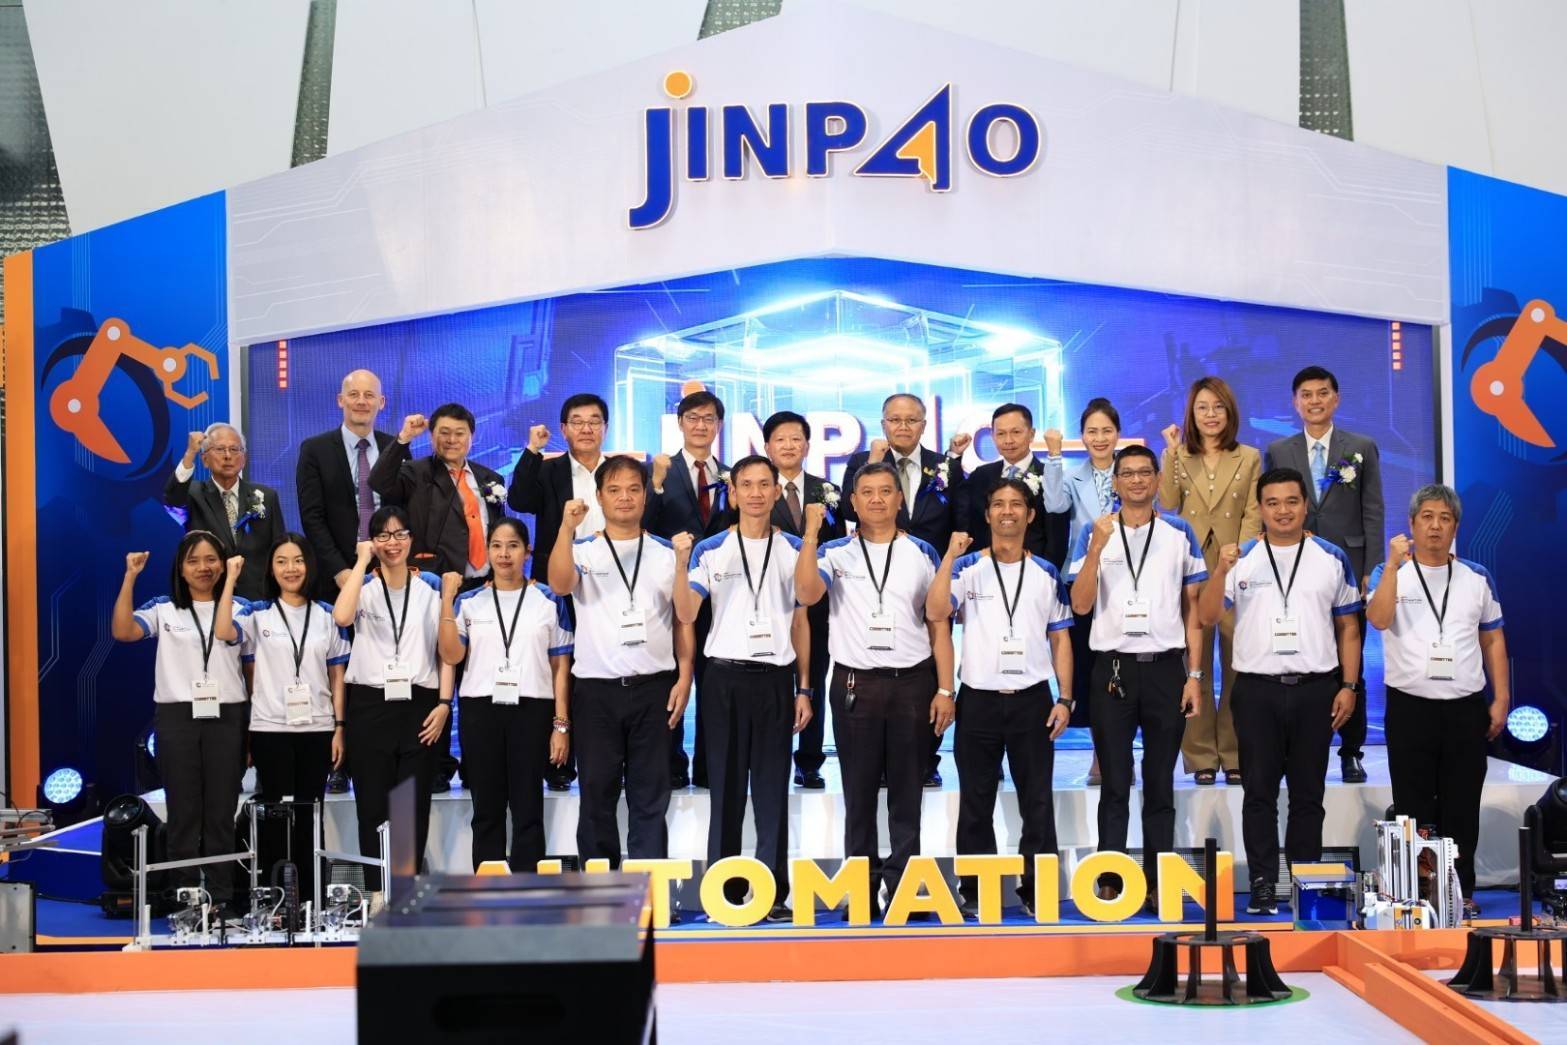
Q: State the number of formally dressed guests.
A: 11